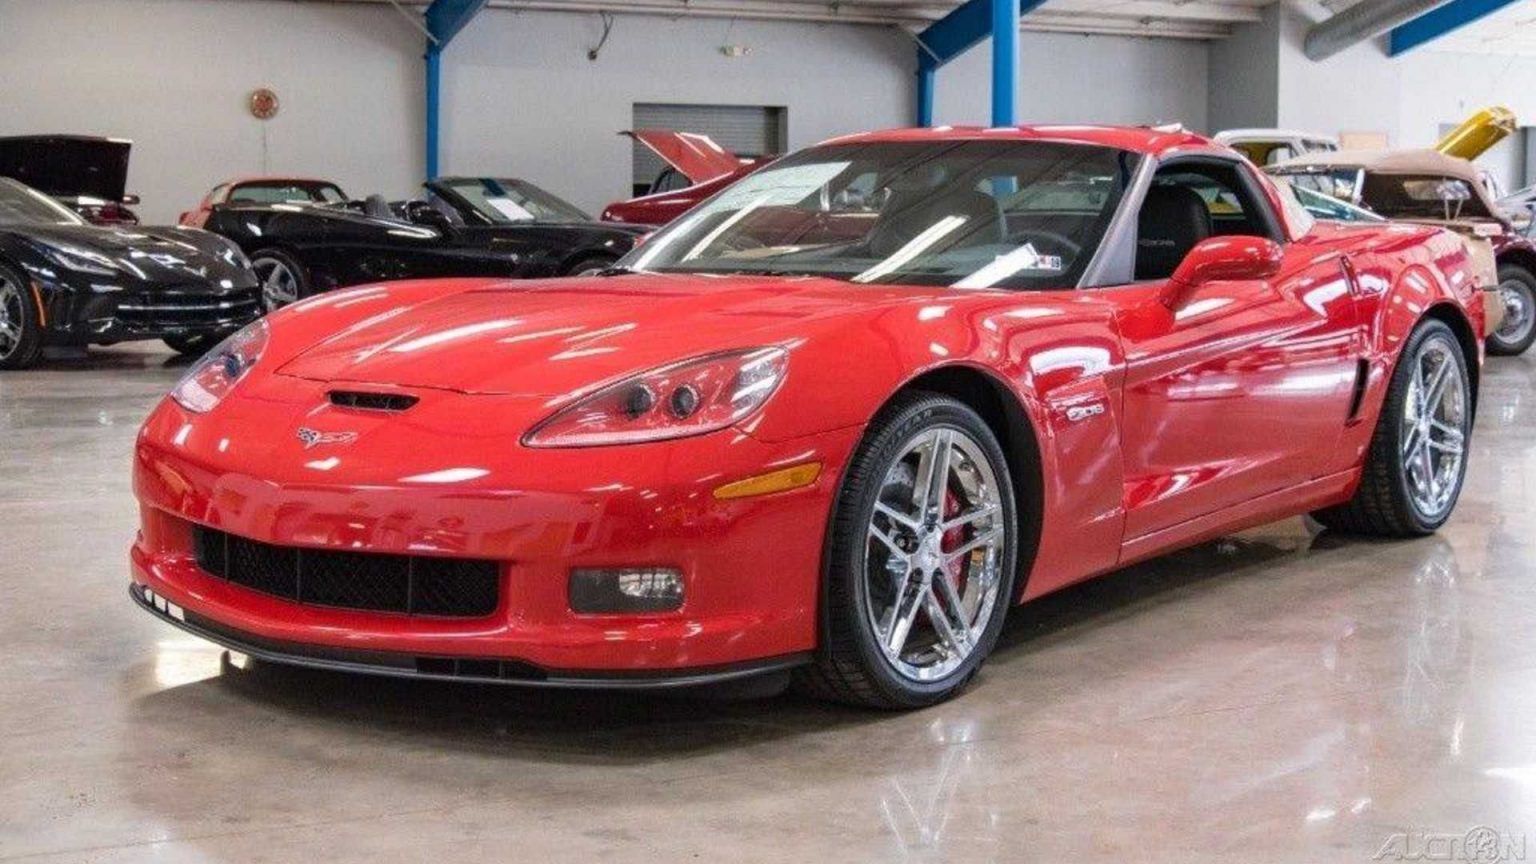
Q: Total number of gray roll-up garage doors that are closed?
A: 1